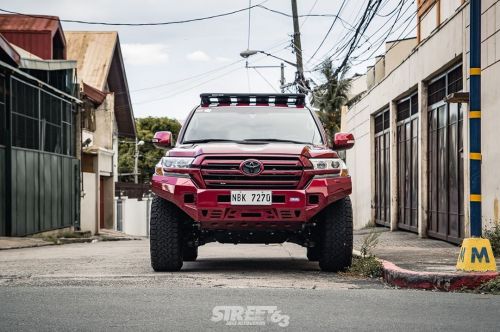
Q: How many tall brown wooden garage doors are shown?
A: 3